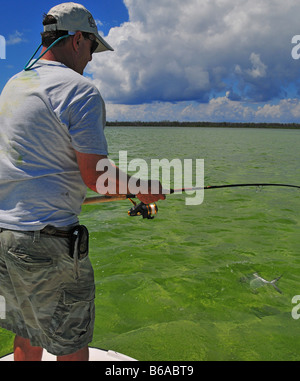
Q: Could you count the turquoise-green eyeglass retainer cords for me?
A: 1